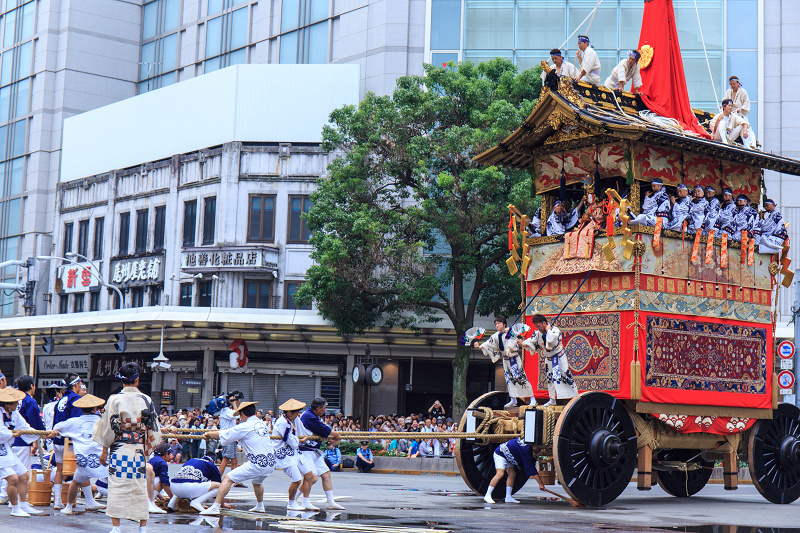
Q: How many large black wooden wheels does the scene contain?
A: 4